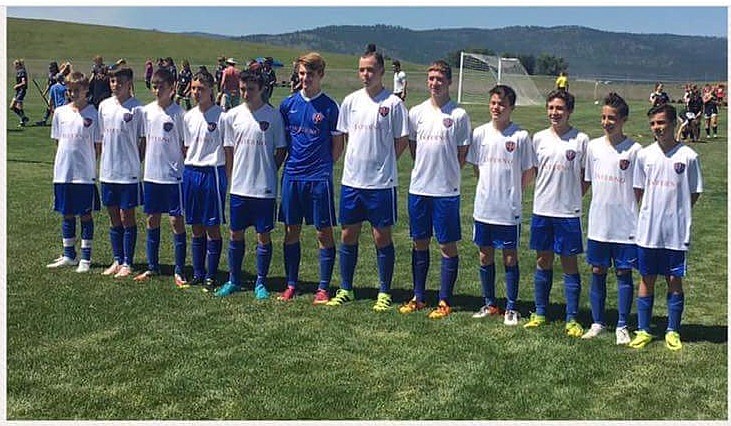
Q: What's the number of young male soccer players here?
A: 12